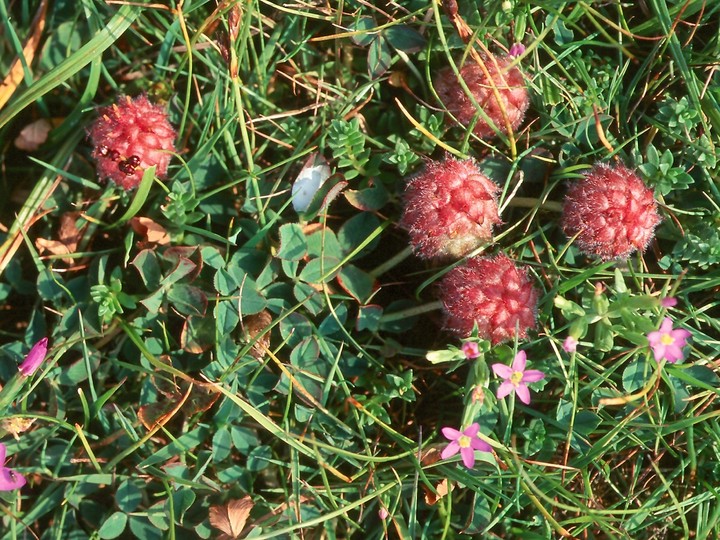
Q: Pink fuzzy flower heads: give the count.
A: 5